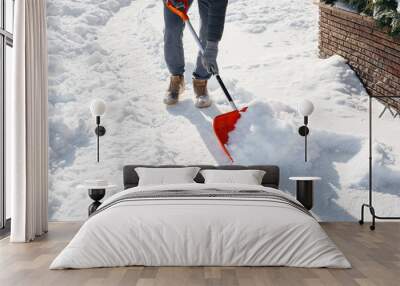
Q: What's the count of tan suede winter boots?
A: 2